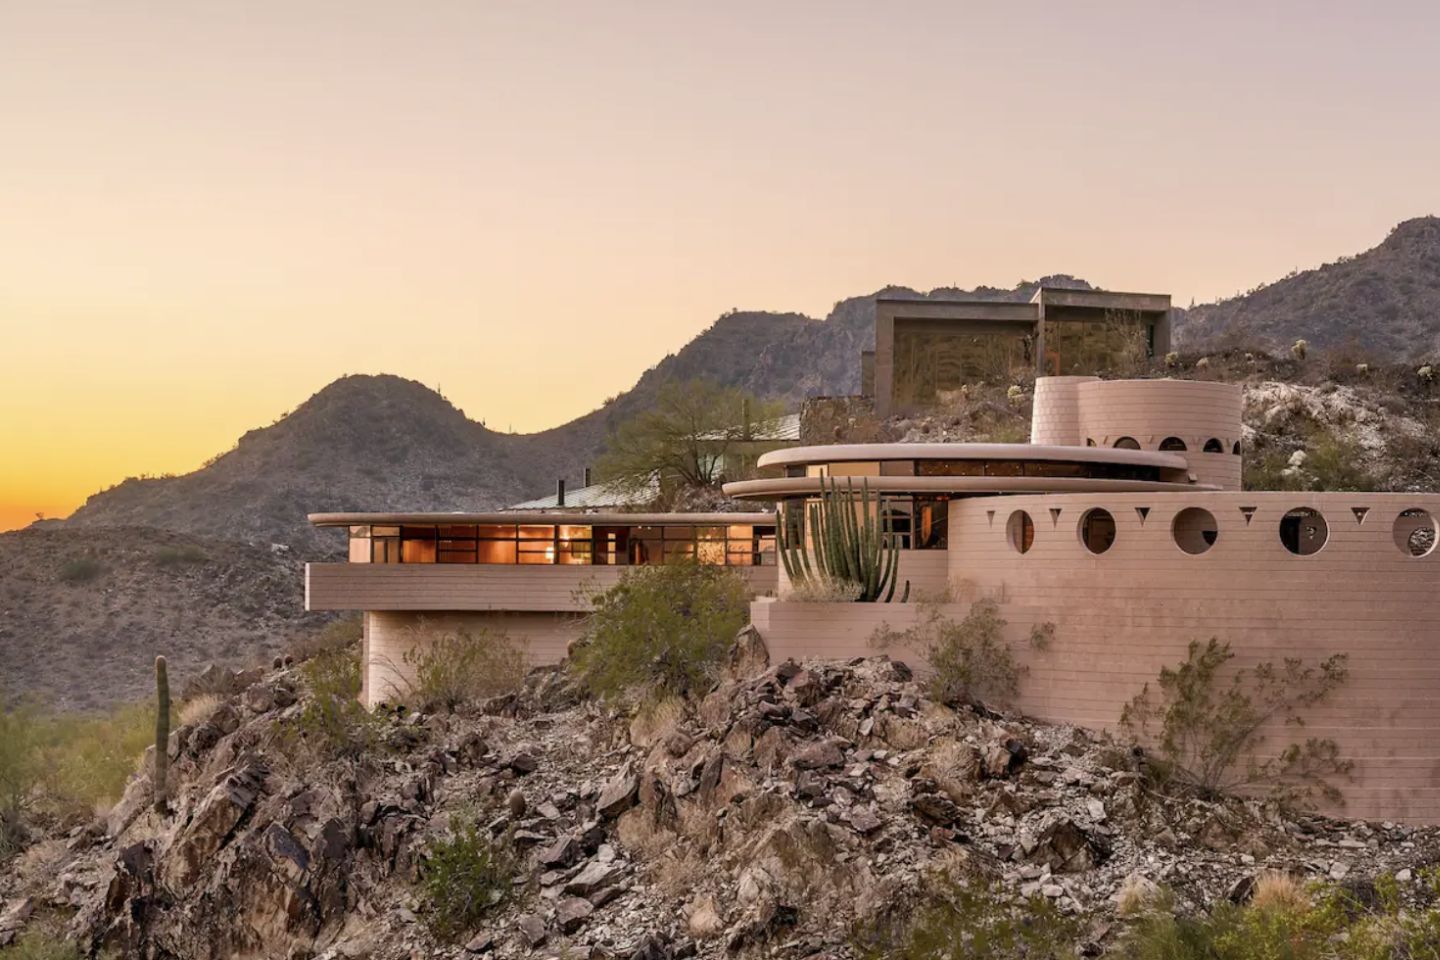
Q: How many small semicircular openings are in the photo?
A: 5